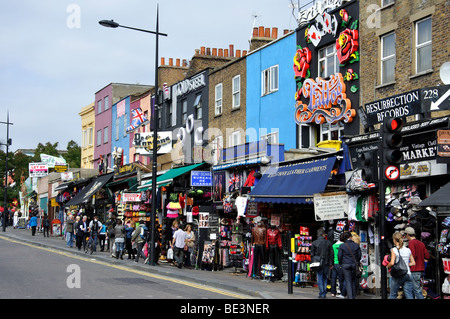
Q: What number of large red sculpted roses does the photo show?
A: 2